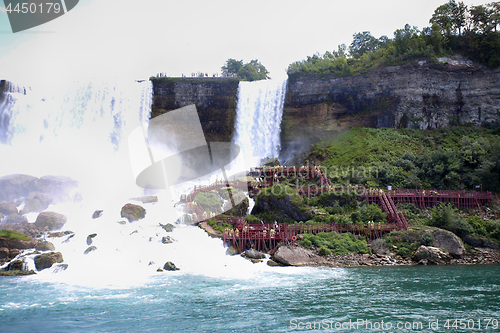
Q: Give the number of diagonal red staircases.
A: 2